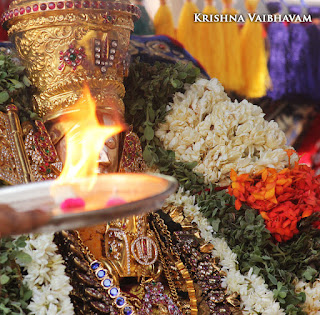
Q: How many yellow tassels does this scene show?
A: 5